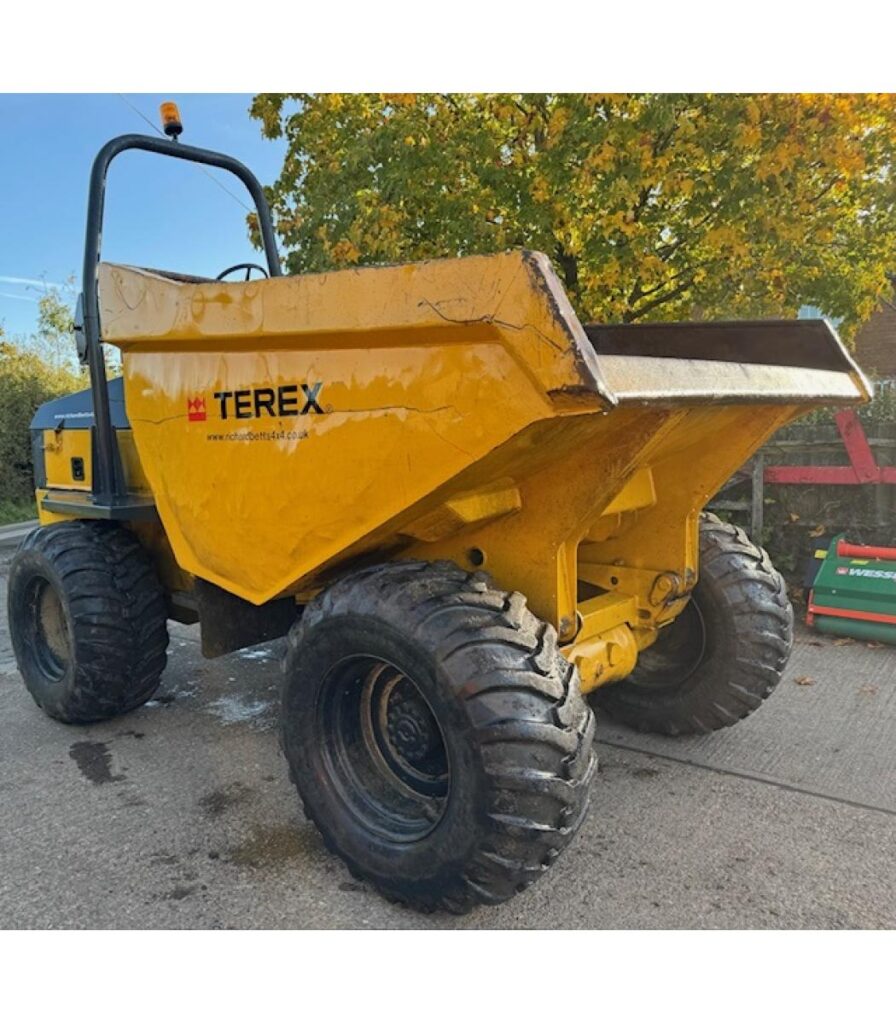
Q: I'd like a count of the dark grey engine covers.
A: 1